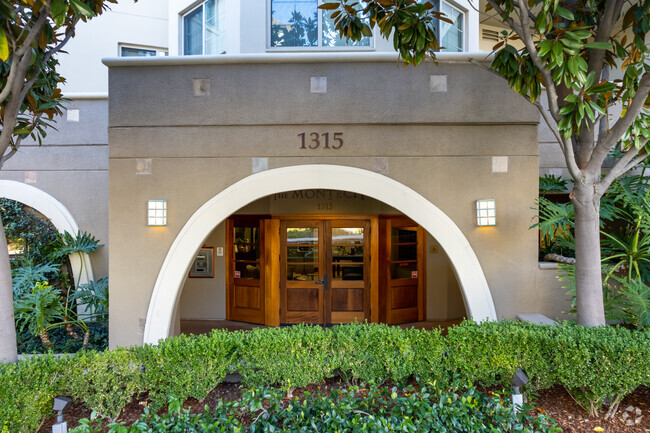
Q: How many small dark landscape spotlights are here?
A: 2